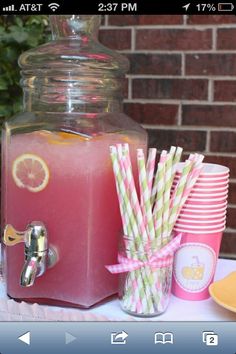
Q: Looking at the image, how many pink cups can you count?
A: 12